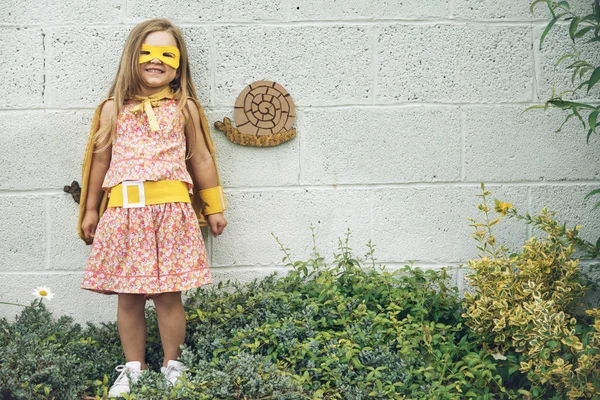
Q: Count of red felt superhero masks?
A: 0